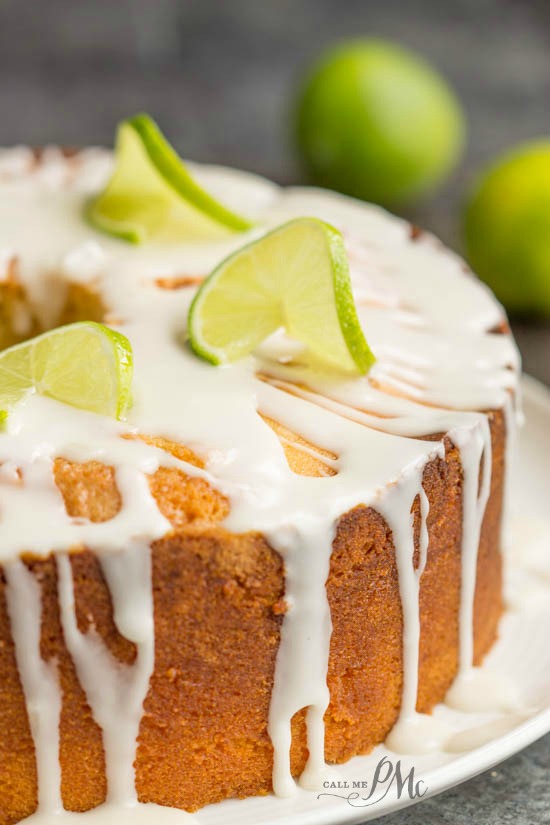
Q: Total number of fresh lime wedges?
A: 3